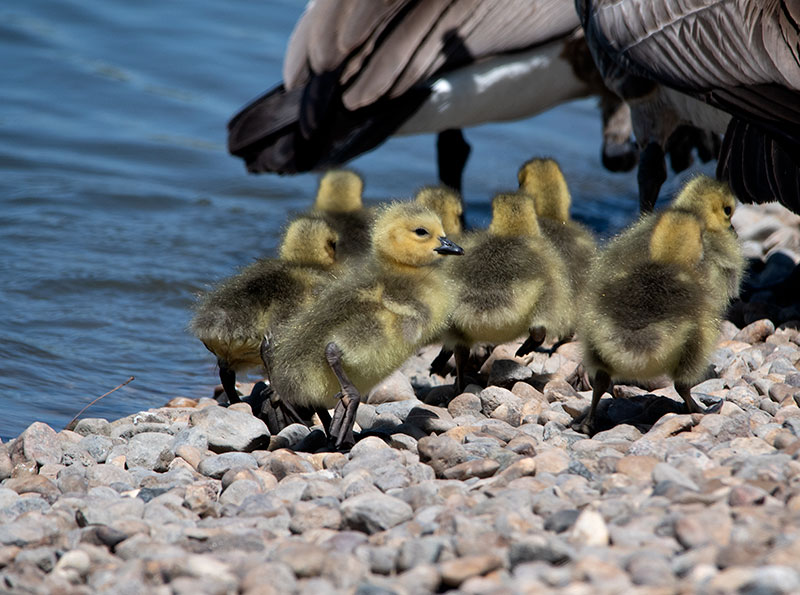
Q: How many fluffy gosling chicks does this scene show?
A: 8